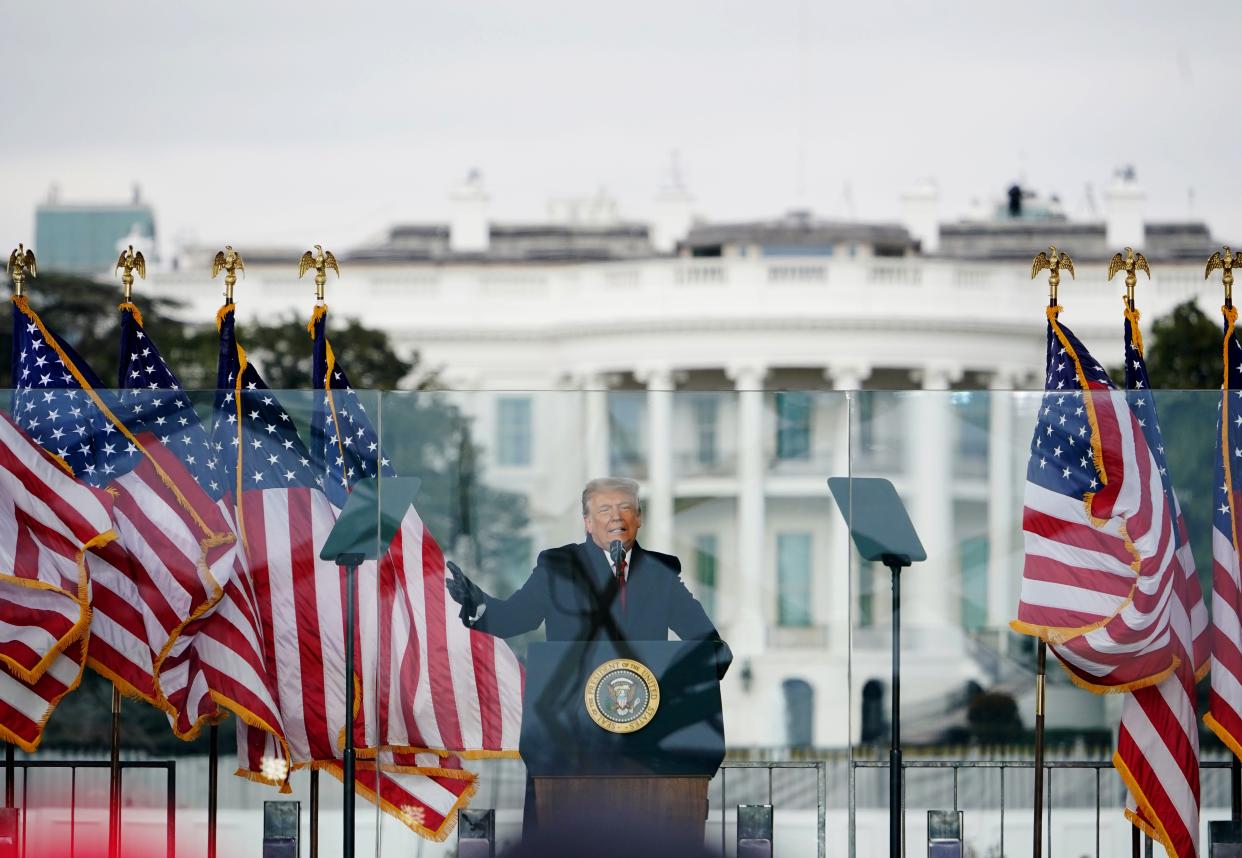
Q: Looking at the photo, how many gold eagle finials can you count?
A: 7